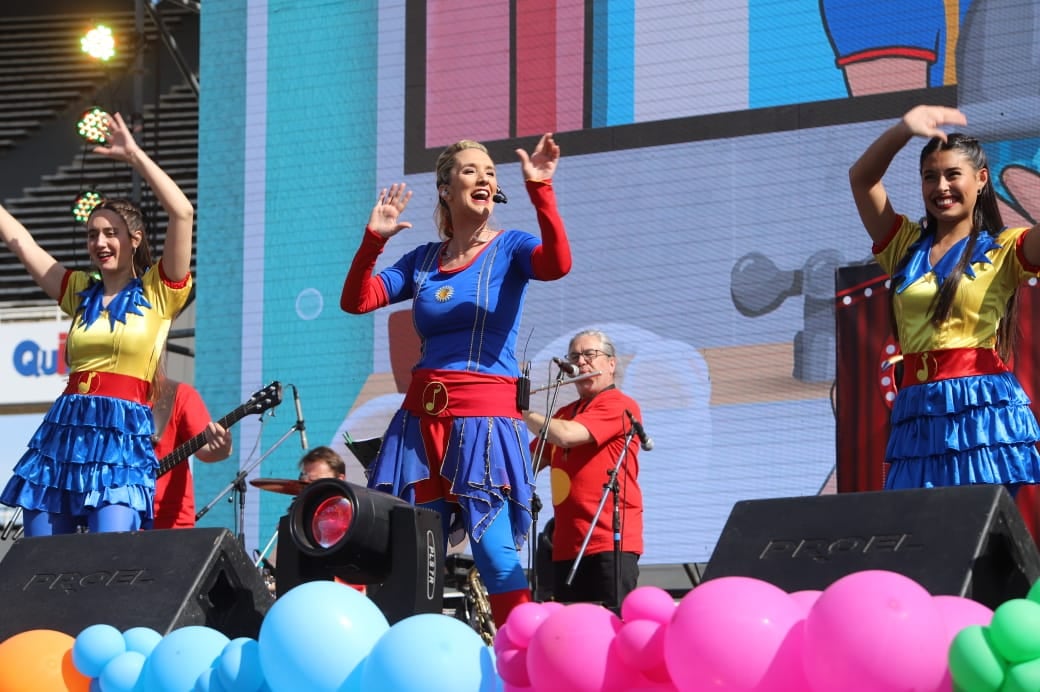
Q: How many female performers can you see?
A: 3